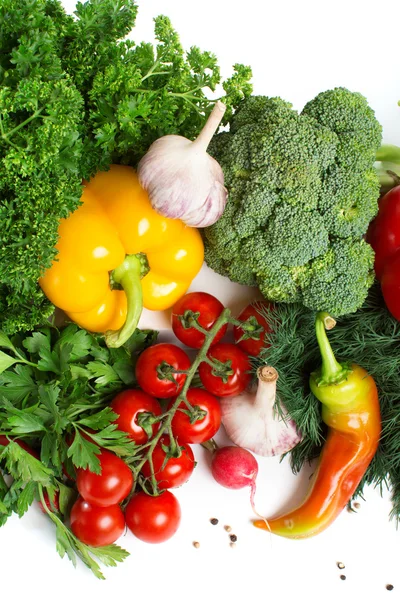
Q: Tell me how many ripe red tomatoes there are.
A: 10